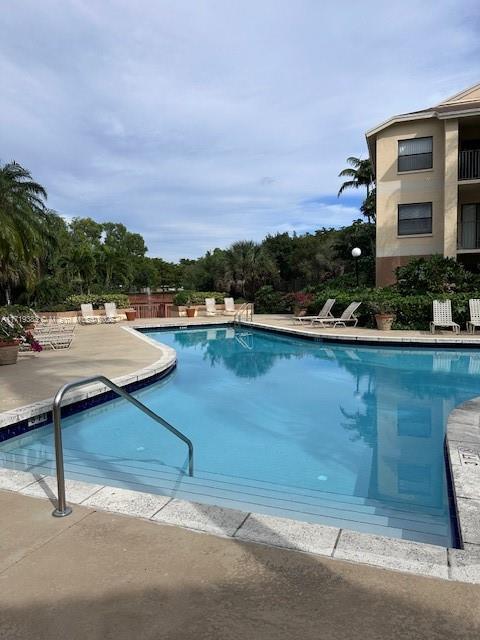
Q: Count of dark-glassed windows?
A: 2